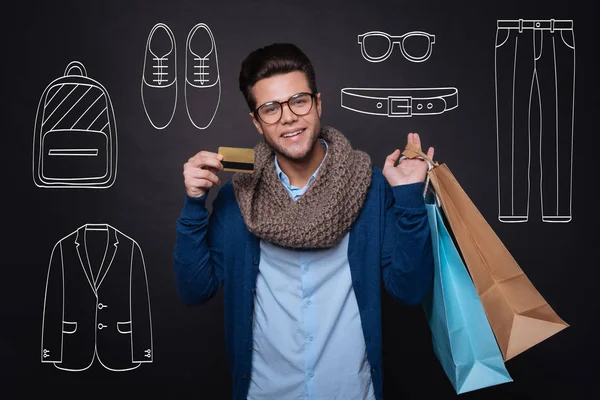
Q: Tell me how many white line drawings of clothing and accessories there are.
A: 6